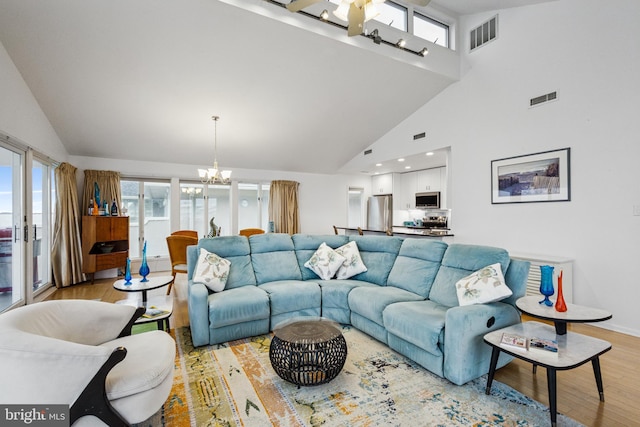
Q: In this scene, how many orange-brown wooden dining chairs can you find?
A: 3